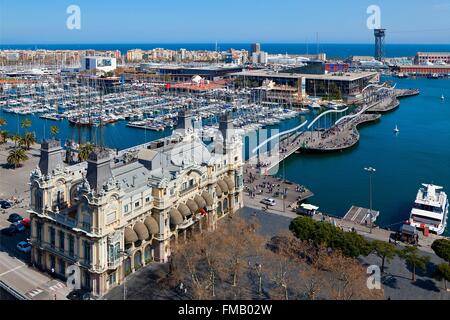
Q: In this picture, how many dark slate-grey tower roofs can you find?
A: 4